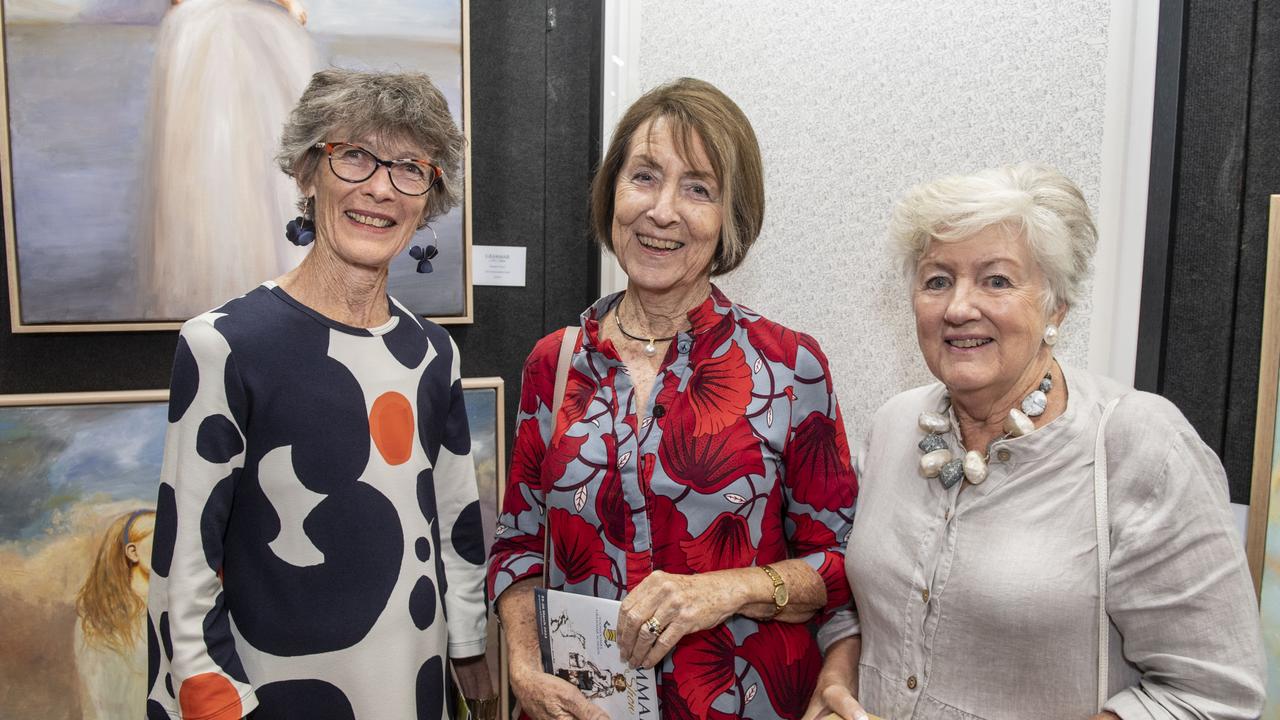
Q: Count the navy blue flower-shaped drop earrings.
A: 2